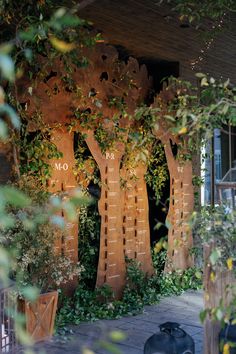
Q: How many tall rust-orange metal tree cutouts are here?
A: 4